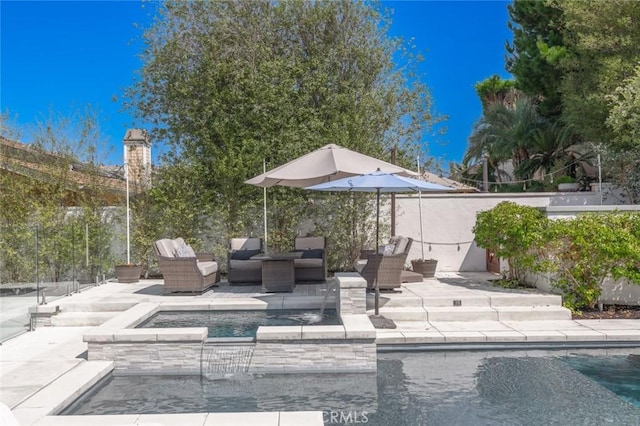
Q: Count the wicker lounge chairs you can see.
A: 4